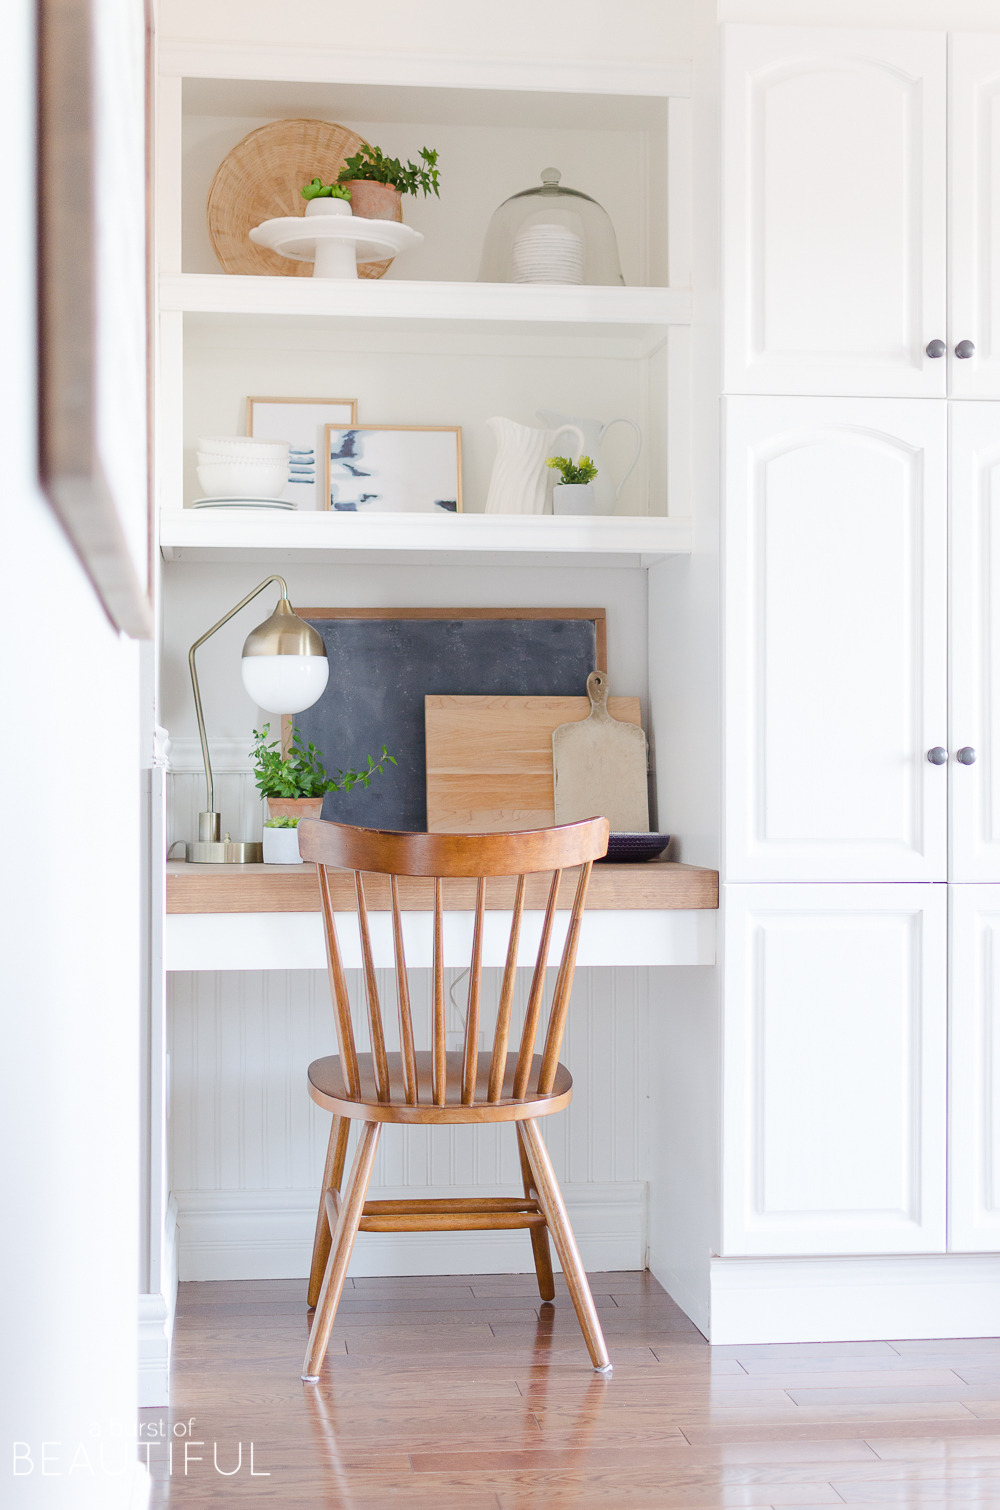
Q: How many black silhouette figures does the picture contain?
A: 0